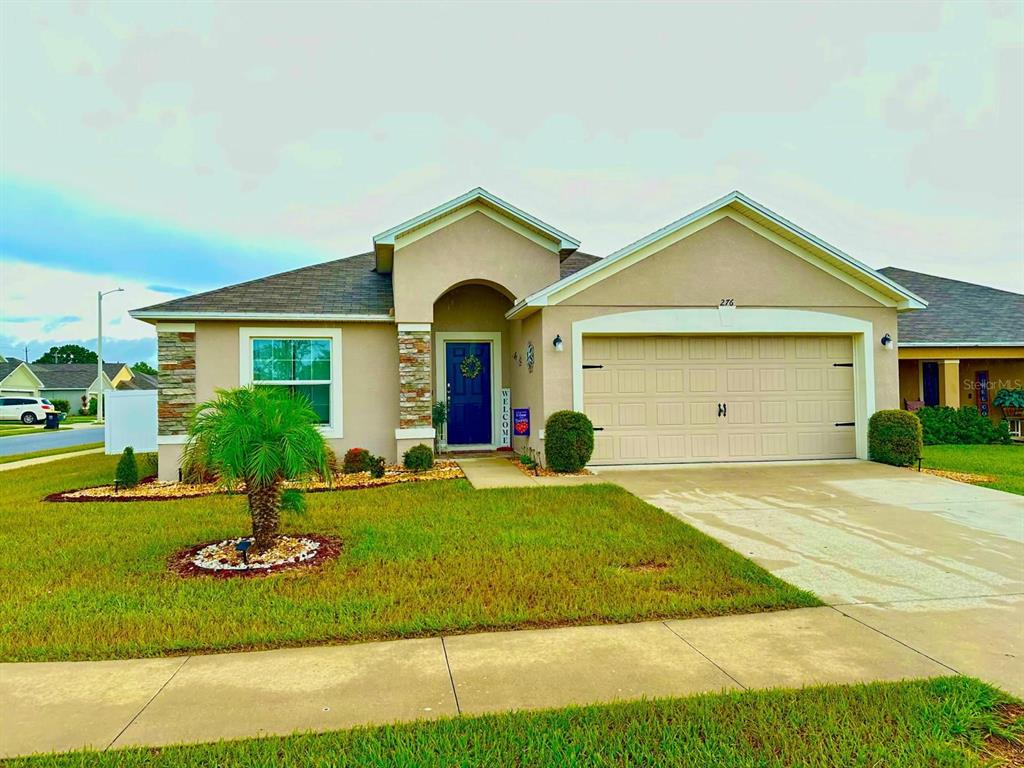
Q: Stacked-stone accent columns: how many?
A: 2